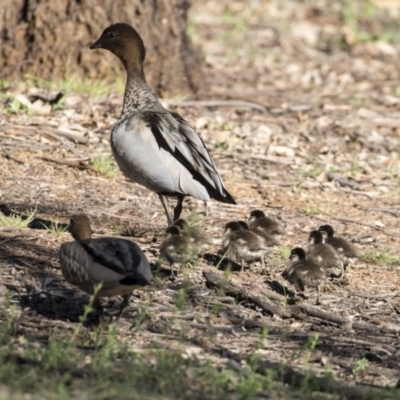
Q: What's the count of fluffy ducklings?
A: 8